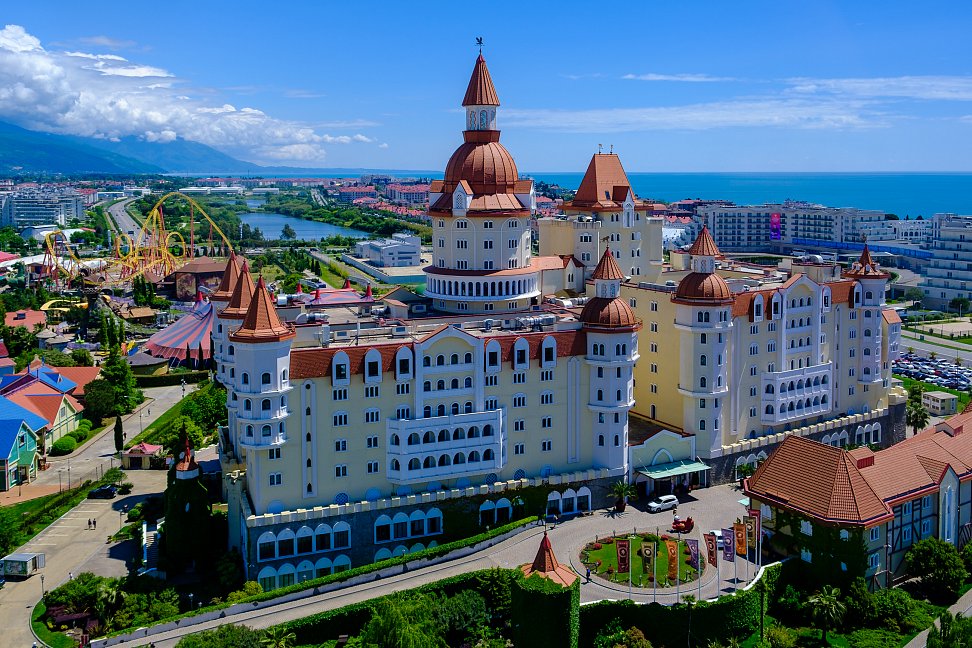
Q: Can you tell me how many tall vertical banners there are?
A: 9